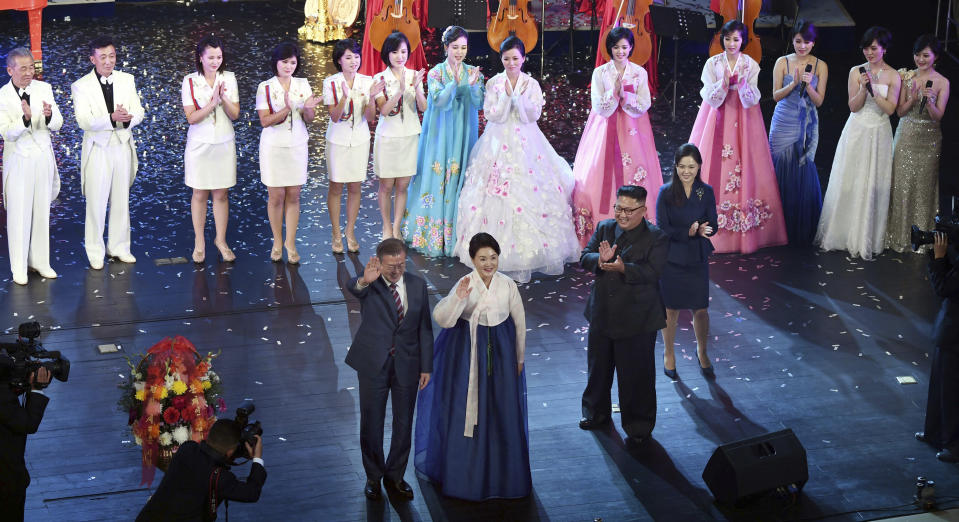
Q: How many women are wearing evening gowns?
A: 3